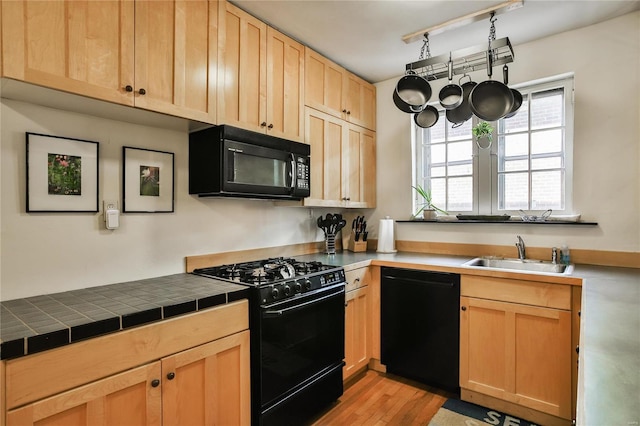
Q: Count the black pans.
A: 6